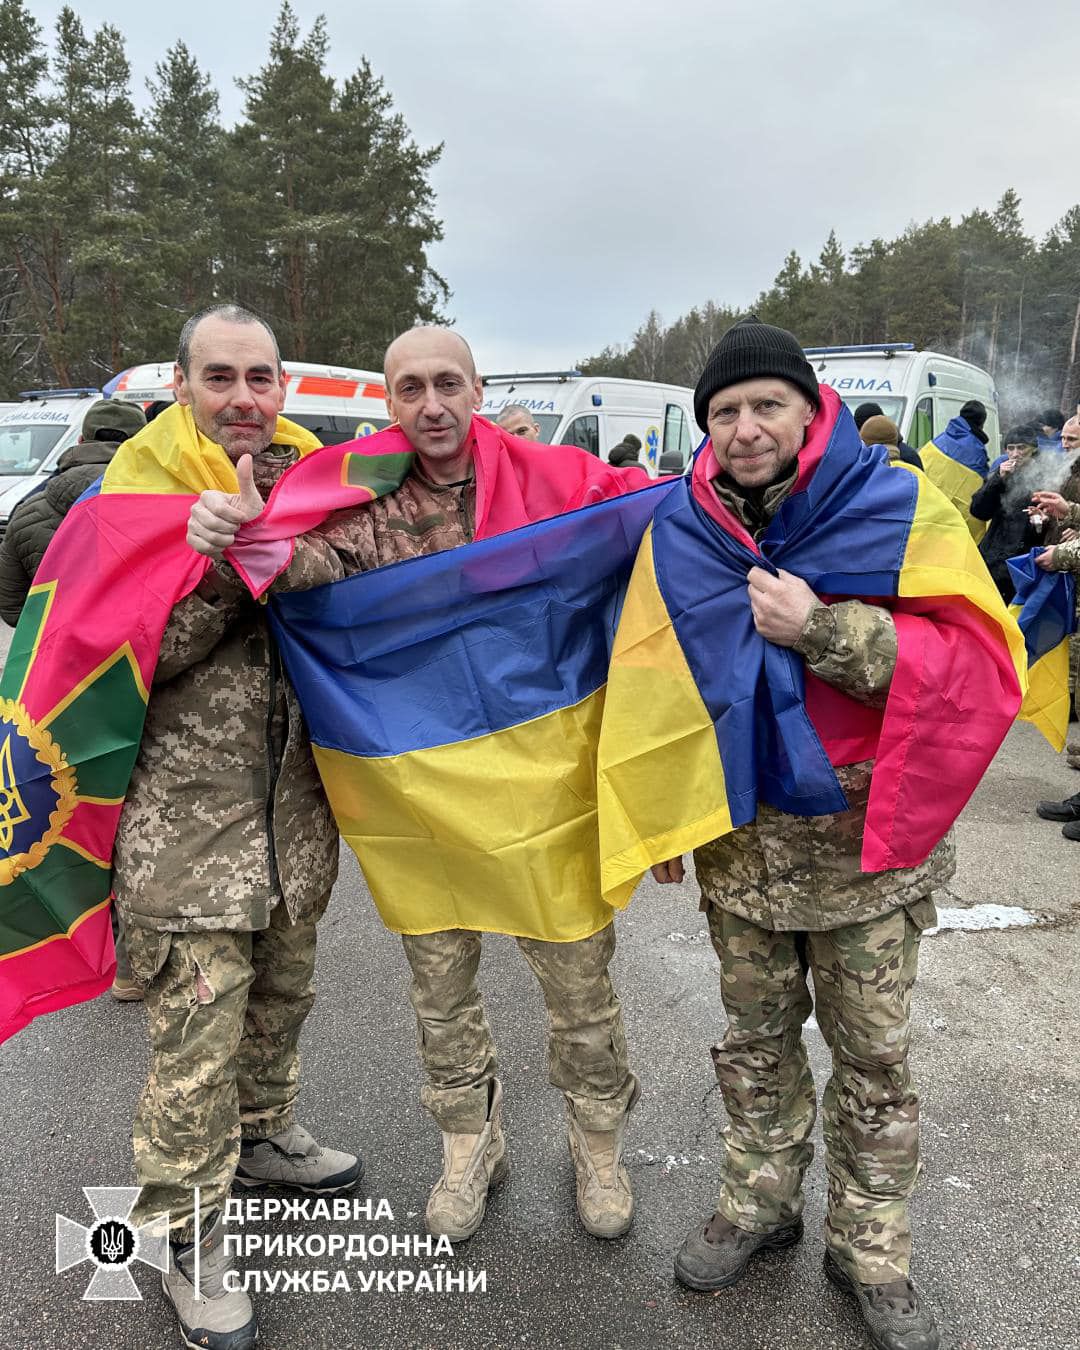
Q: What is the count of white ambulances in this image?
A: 4